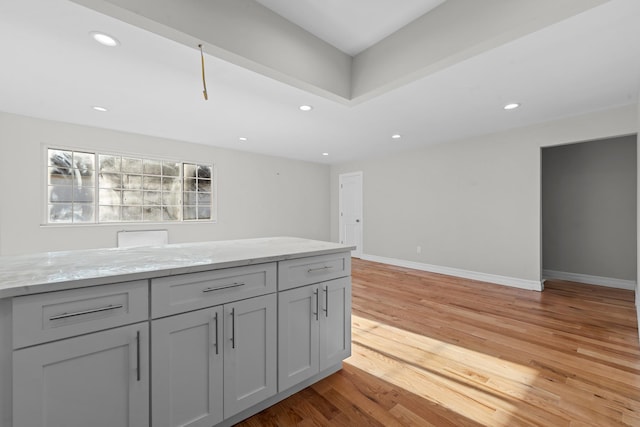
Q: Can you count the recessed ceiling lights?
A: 7